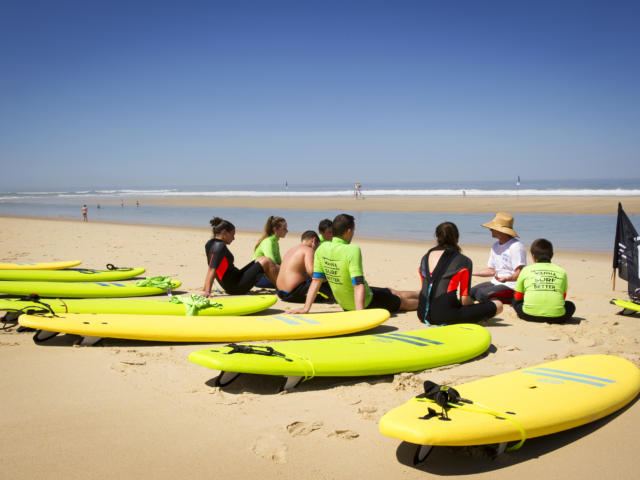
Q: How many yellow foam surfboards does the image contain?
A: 3